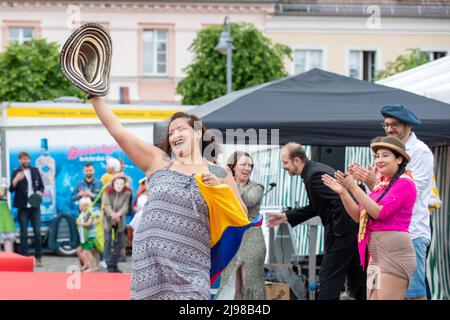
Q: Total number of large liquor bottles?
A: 1